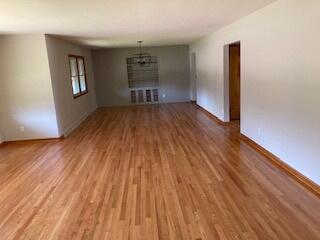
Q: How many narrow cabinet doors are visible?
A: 4